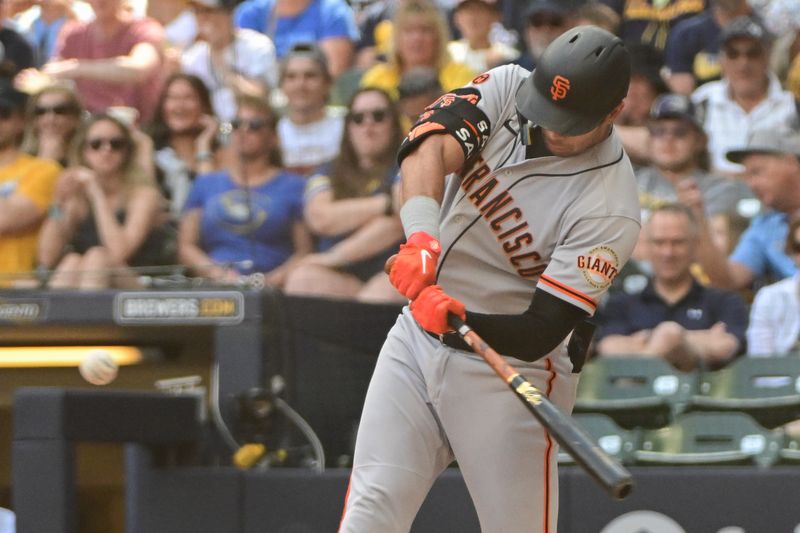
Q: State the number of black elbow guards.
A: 1